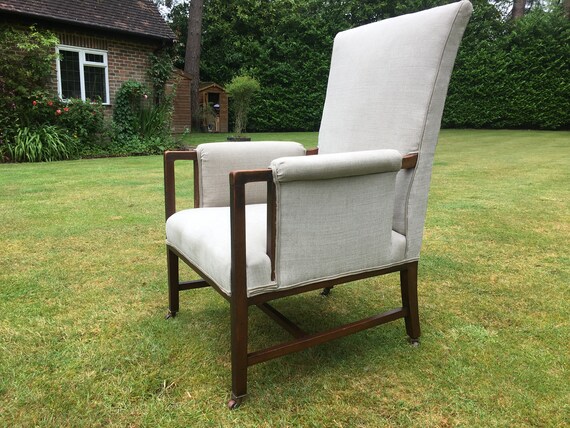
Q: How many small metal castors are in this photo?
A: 4